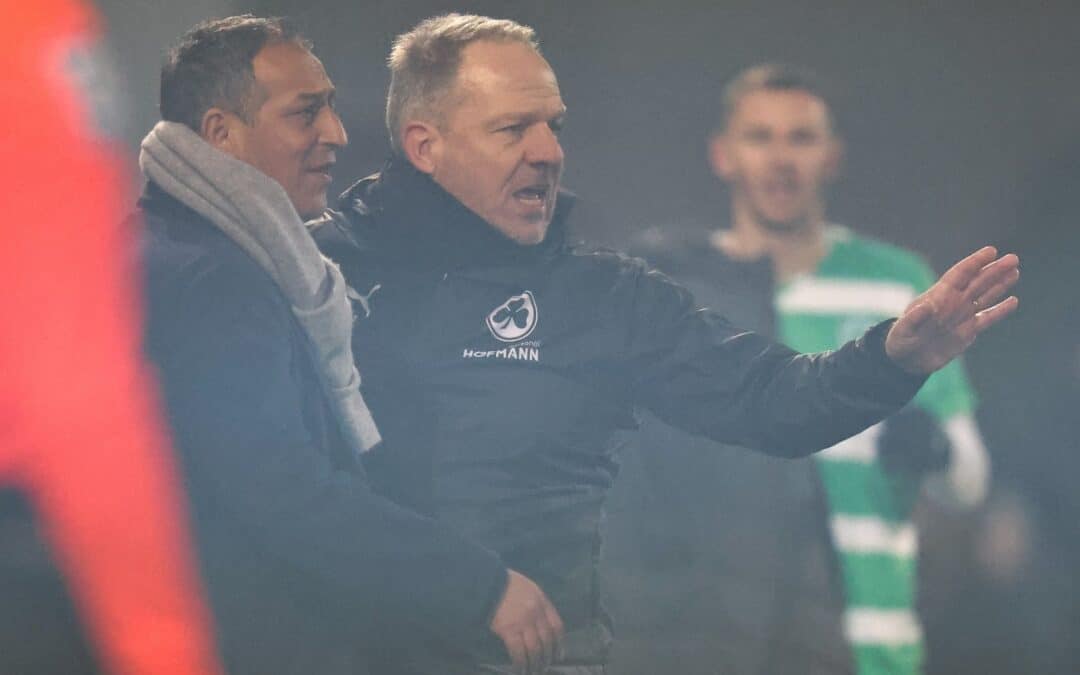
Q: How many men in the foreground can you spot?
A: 2